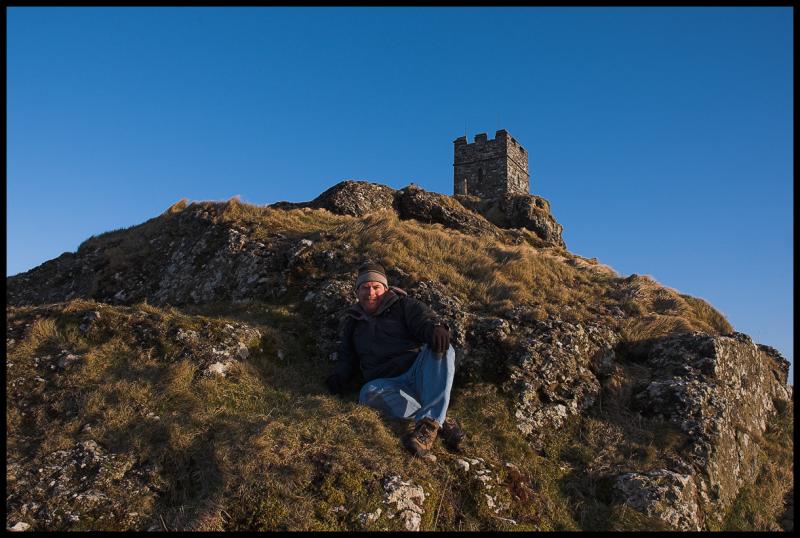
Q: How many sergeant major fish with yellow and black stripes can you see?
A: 0